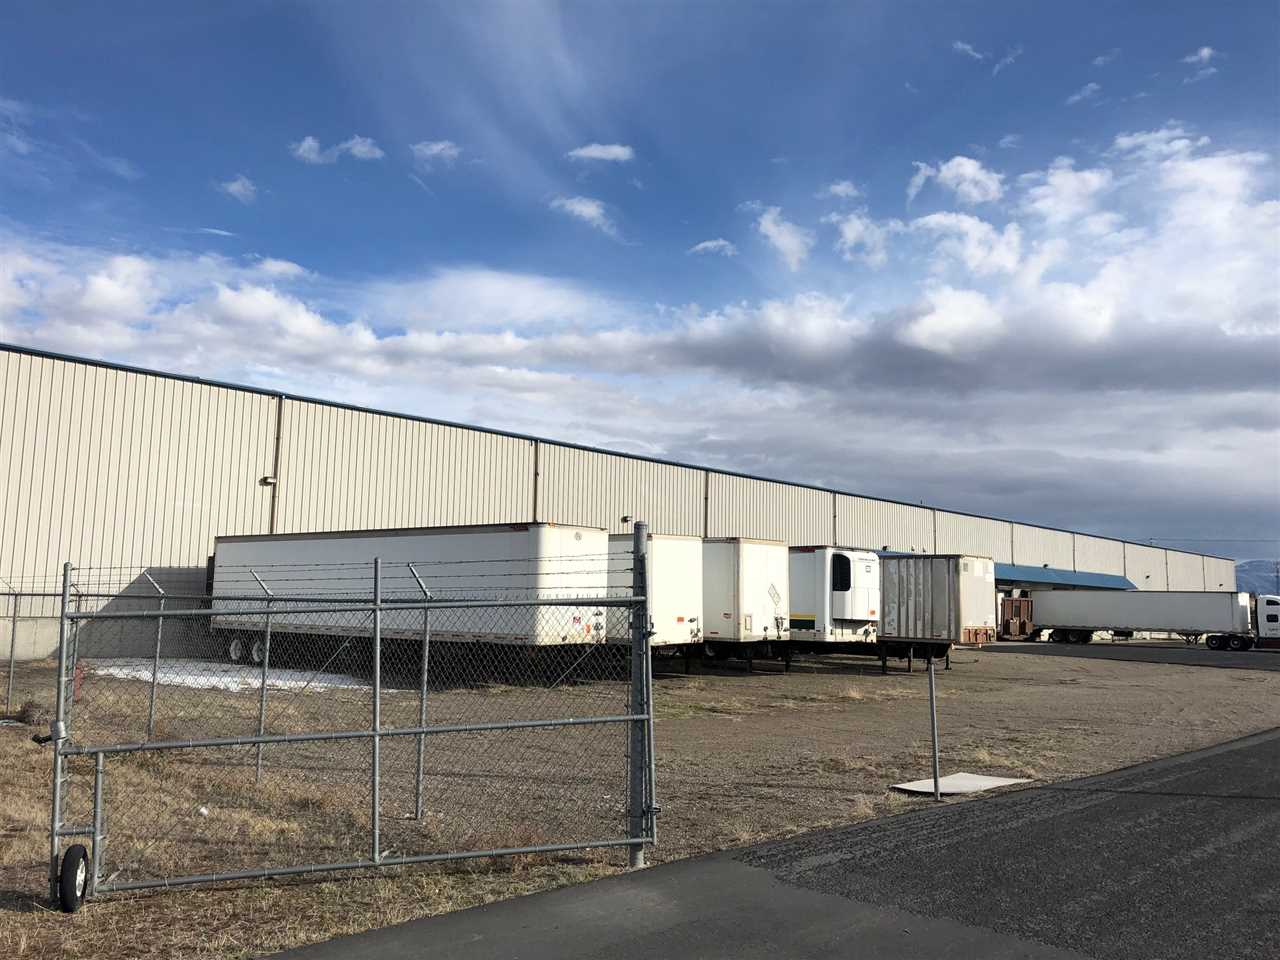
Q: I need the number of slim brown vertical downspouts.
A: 10